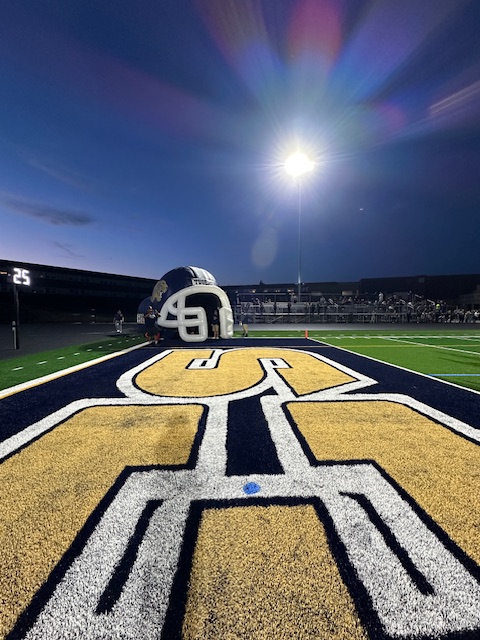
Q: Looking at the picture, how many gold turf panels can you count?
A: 4